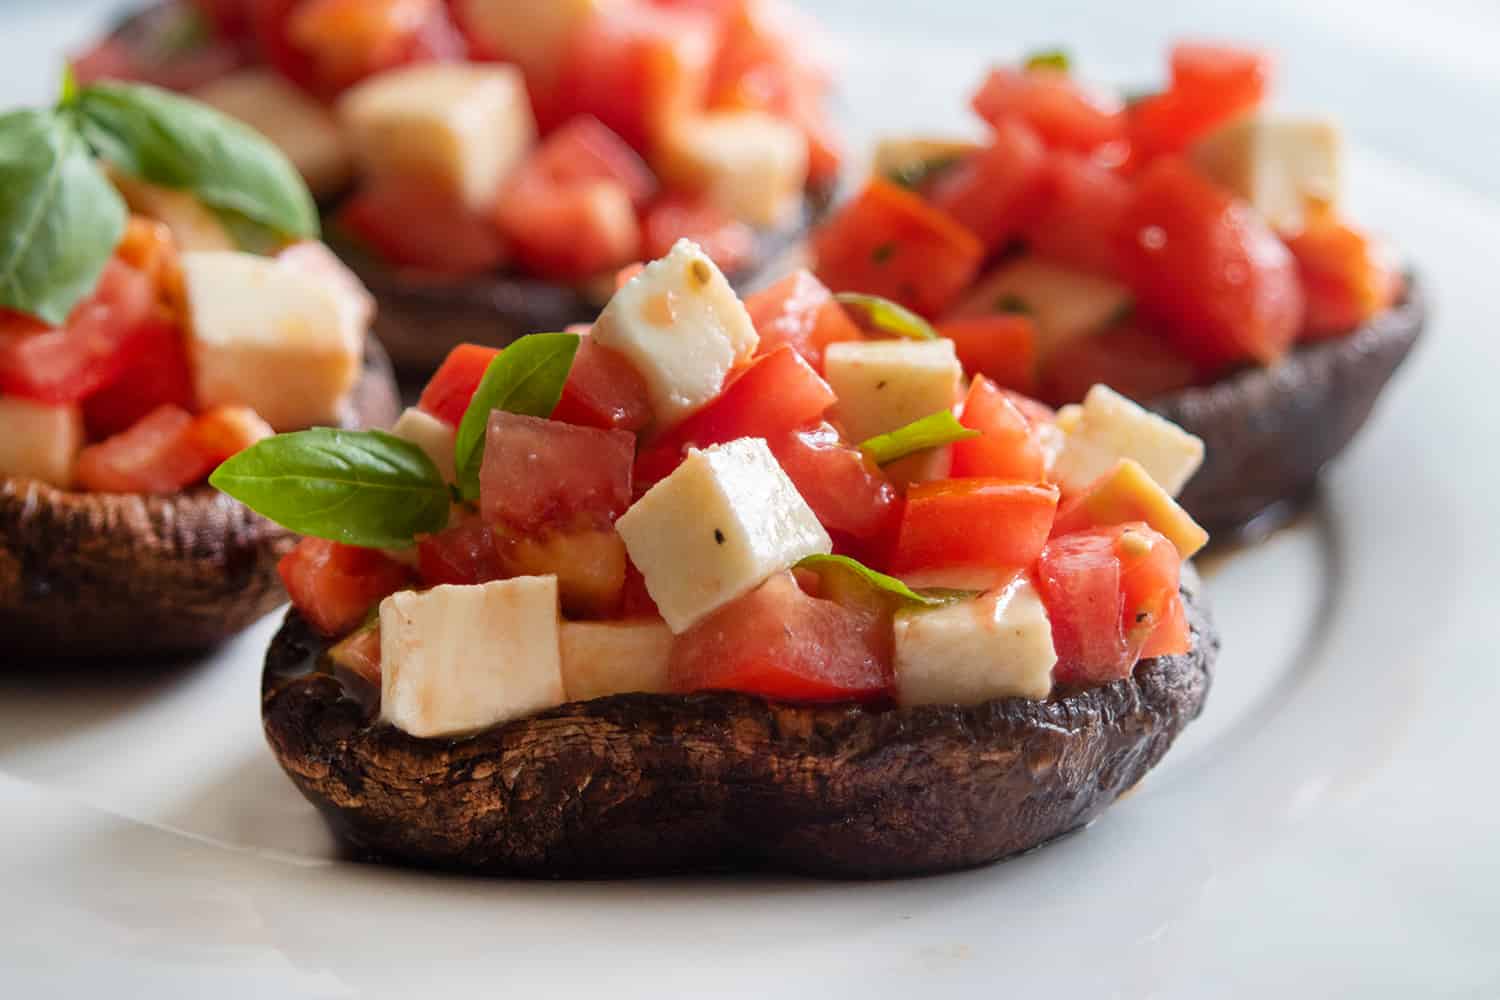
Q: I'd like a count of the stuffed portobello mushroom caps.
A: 4